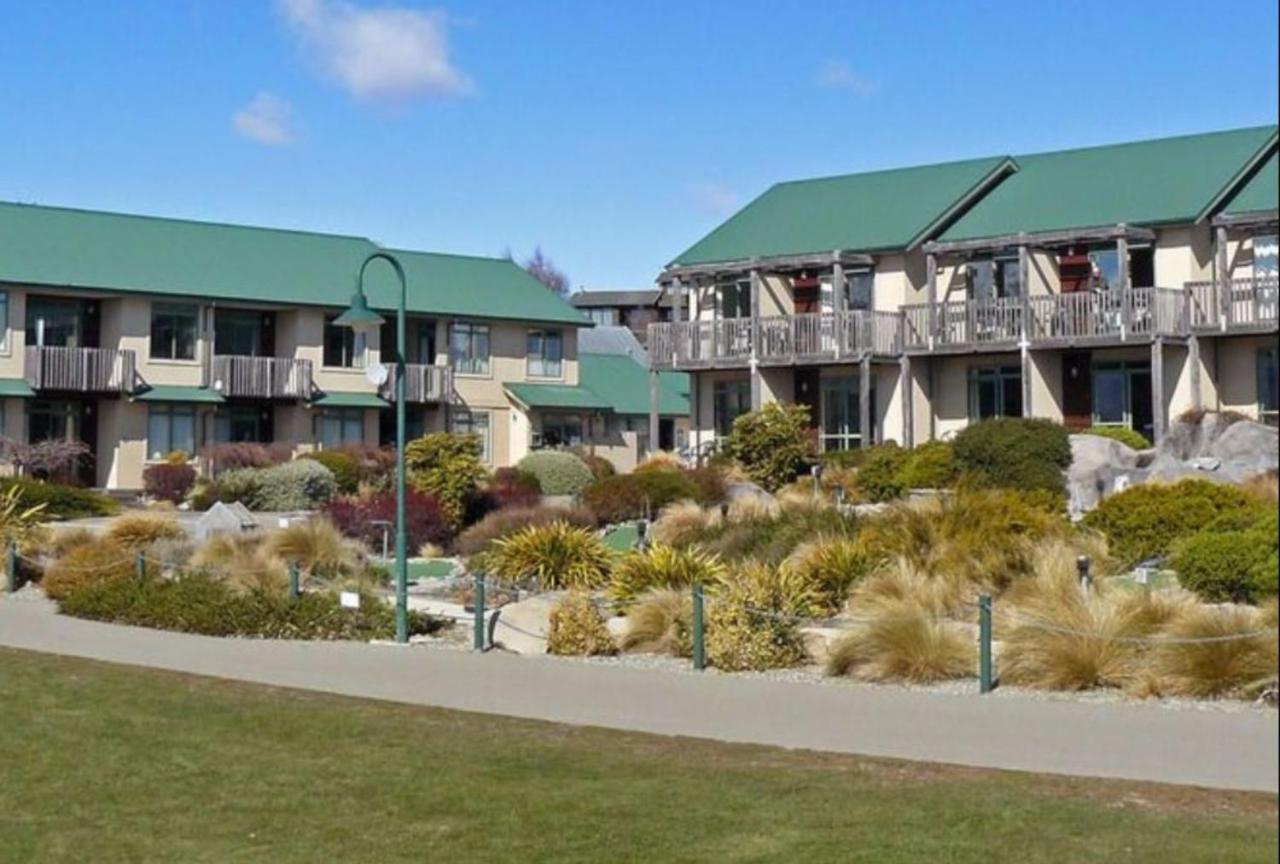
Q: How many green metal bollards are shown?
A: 6